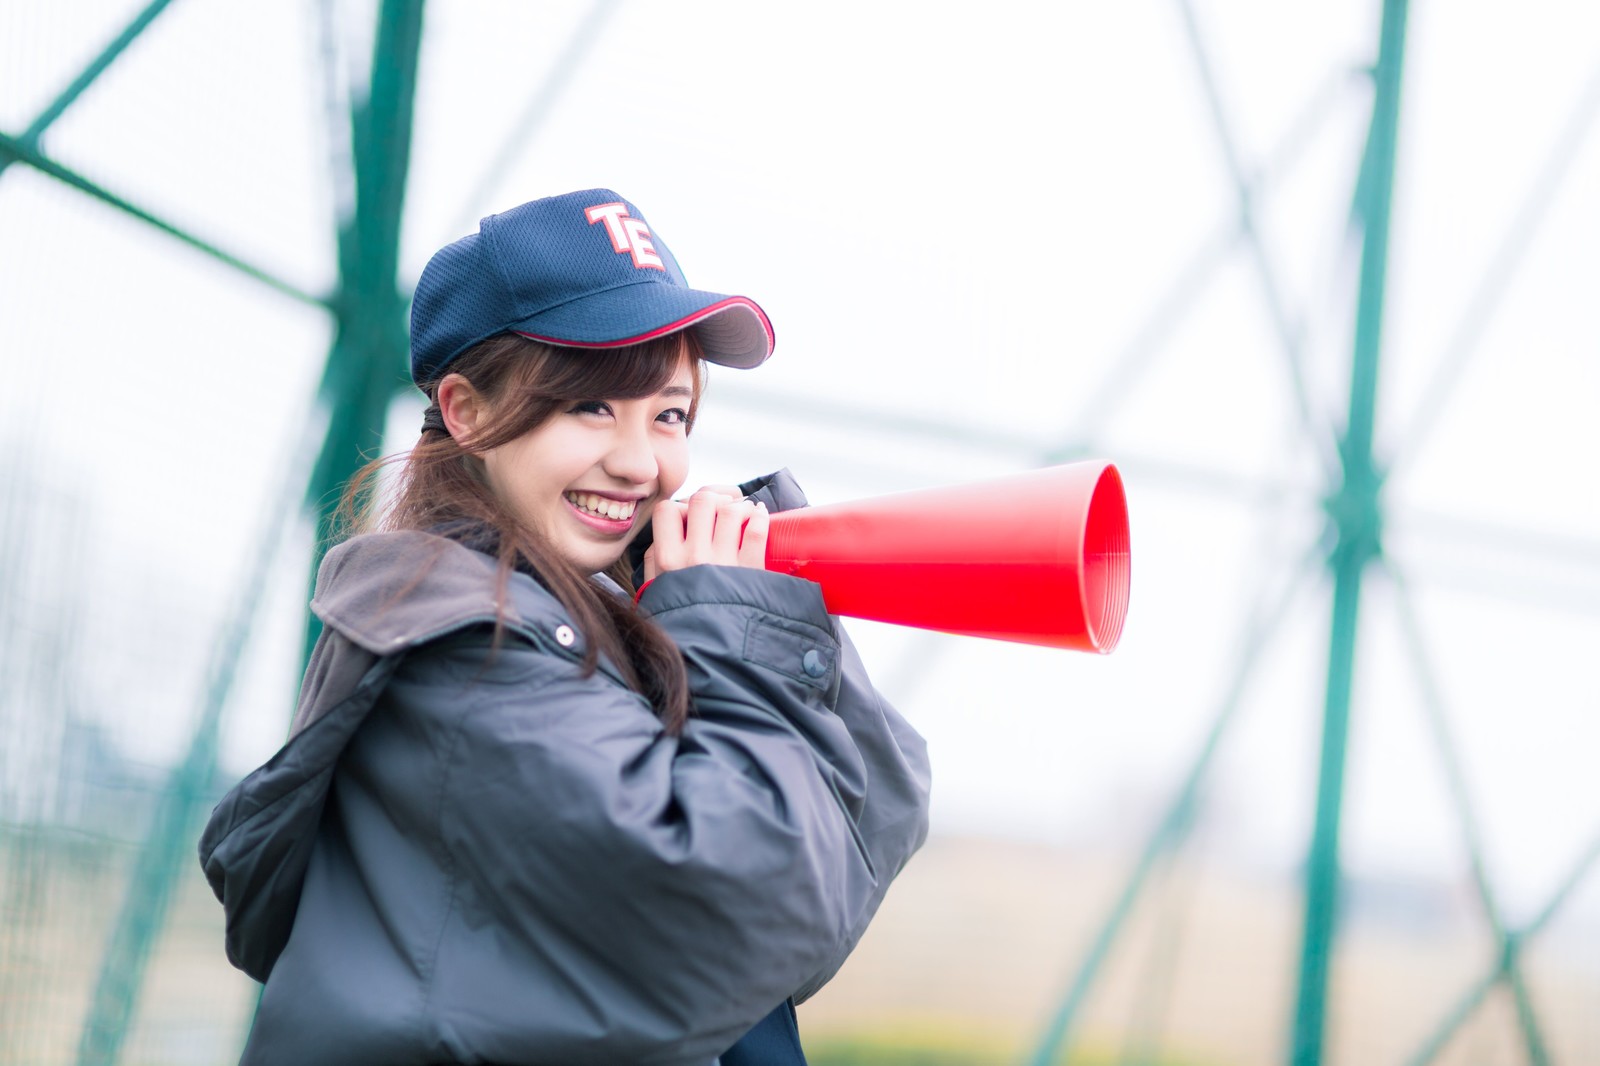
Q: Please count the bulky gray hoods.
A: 1